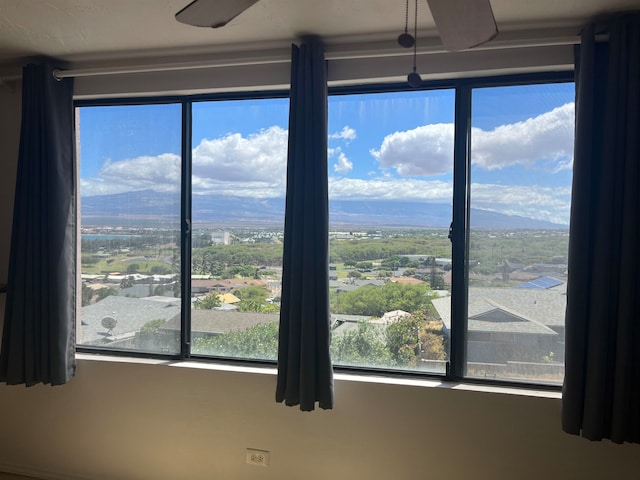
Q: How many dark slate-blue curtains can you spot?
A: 3